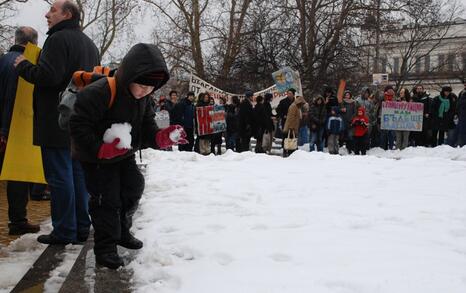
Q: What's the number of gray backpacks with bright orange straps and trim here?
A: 1